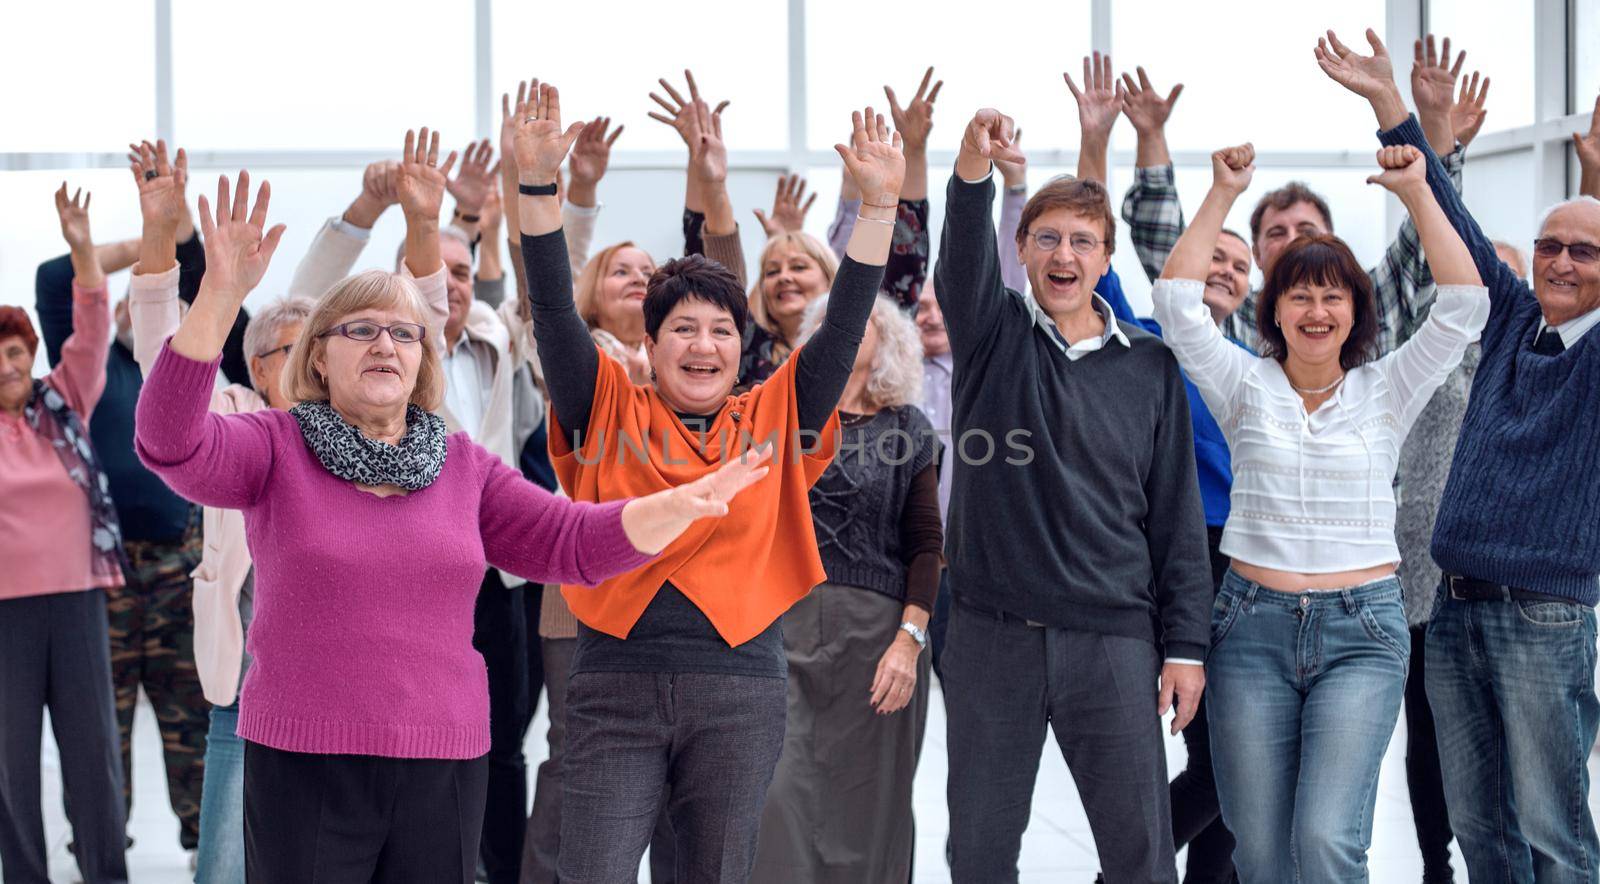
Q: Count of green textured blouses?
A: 0